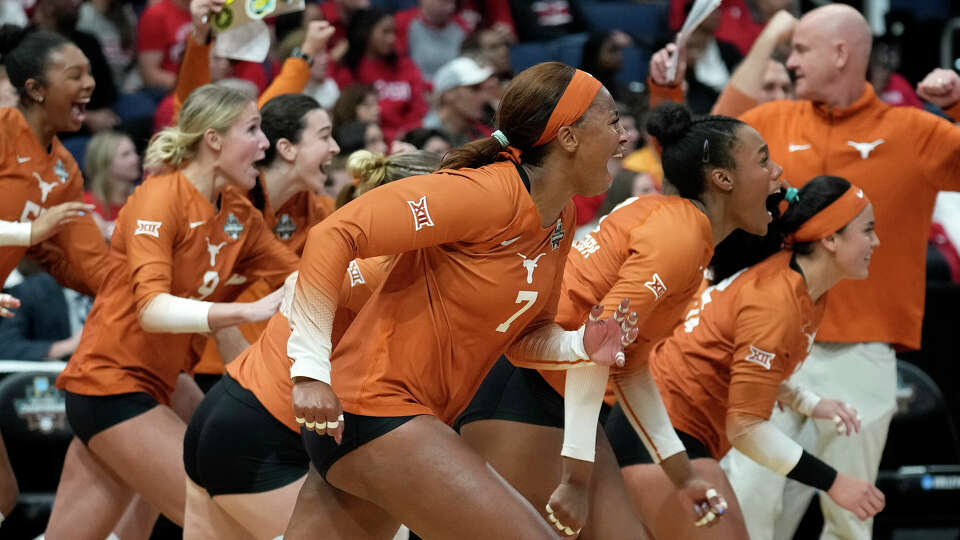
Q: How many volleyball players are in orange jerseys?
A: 7